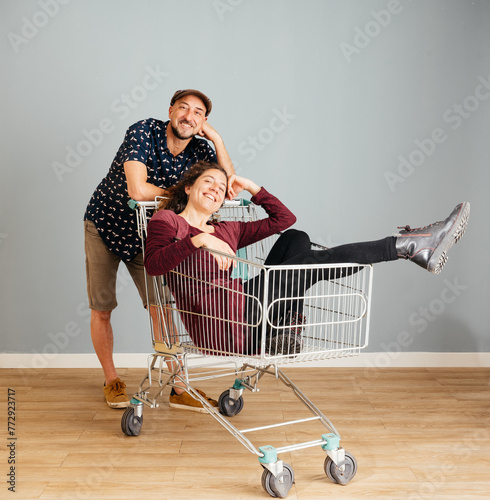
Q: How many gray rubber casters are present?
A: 4